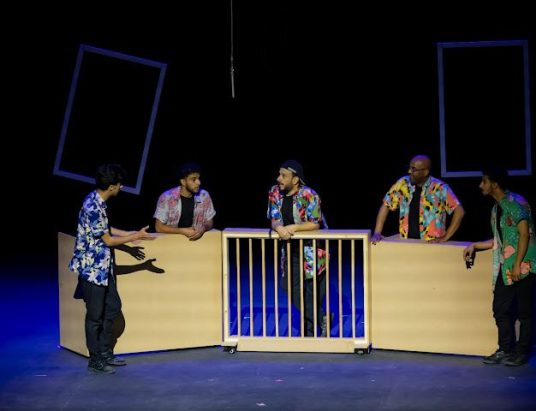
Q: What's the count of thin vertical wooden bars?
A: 10